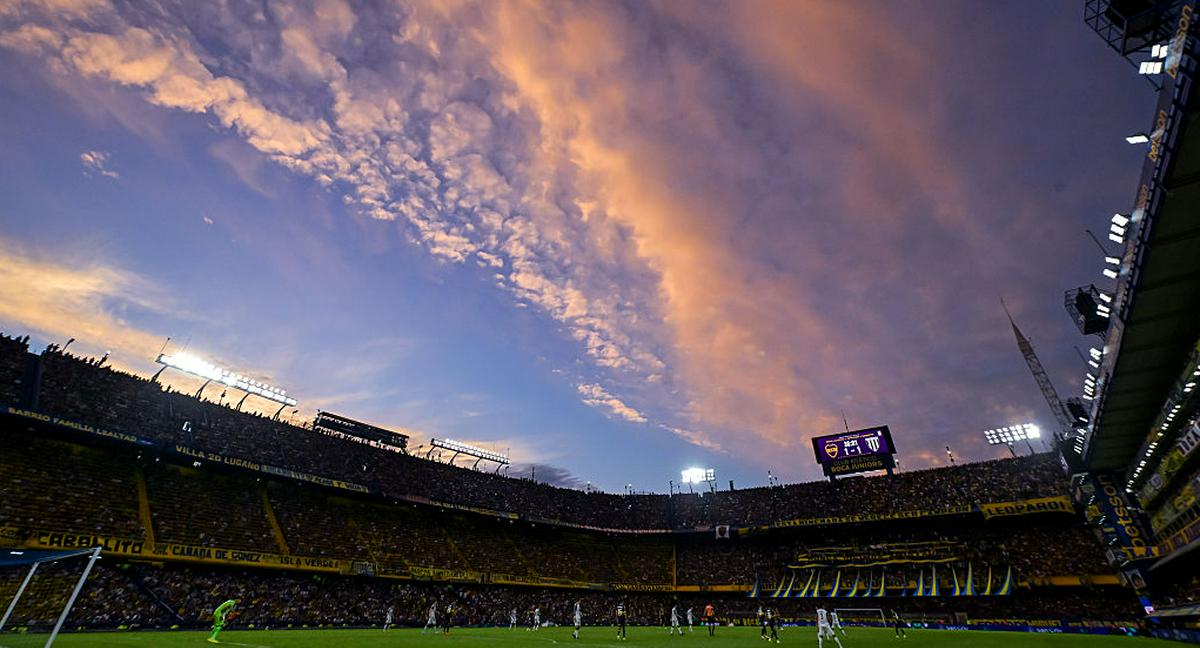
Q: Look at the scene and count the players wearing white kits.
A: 9